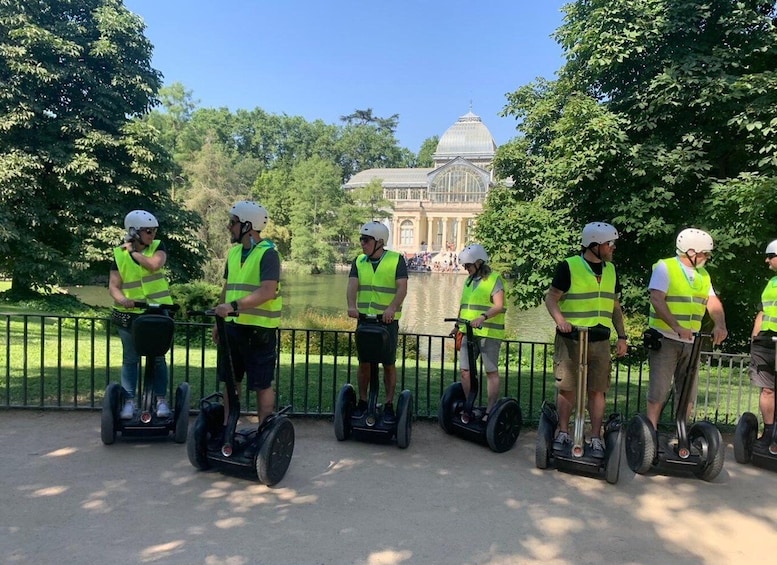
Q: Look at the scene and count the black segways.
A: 7